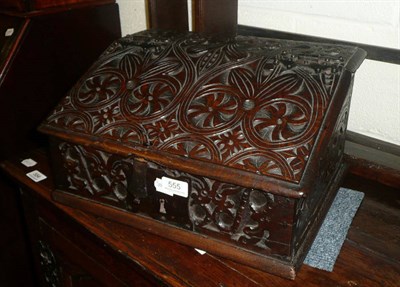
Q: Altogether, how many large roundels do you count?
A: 4